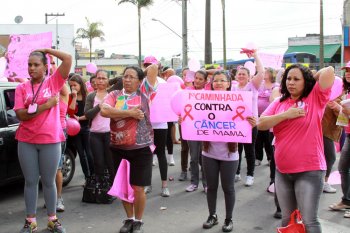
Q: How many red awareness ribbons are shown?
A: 2